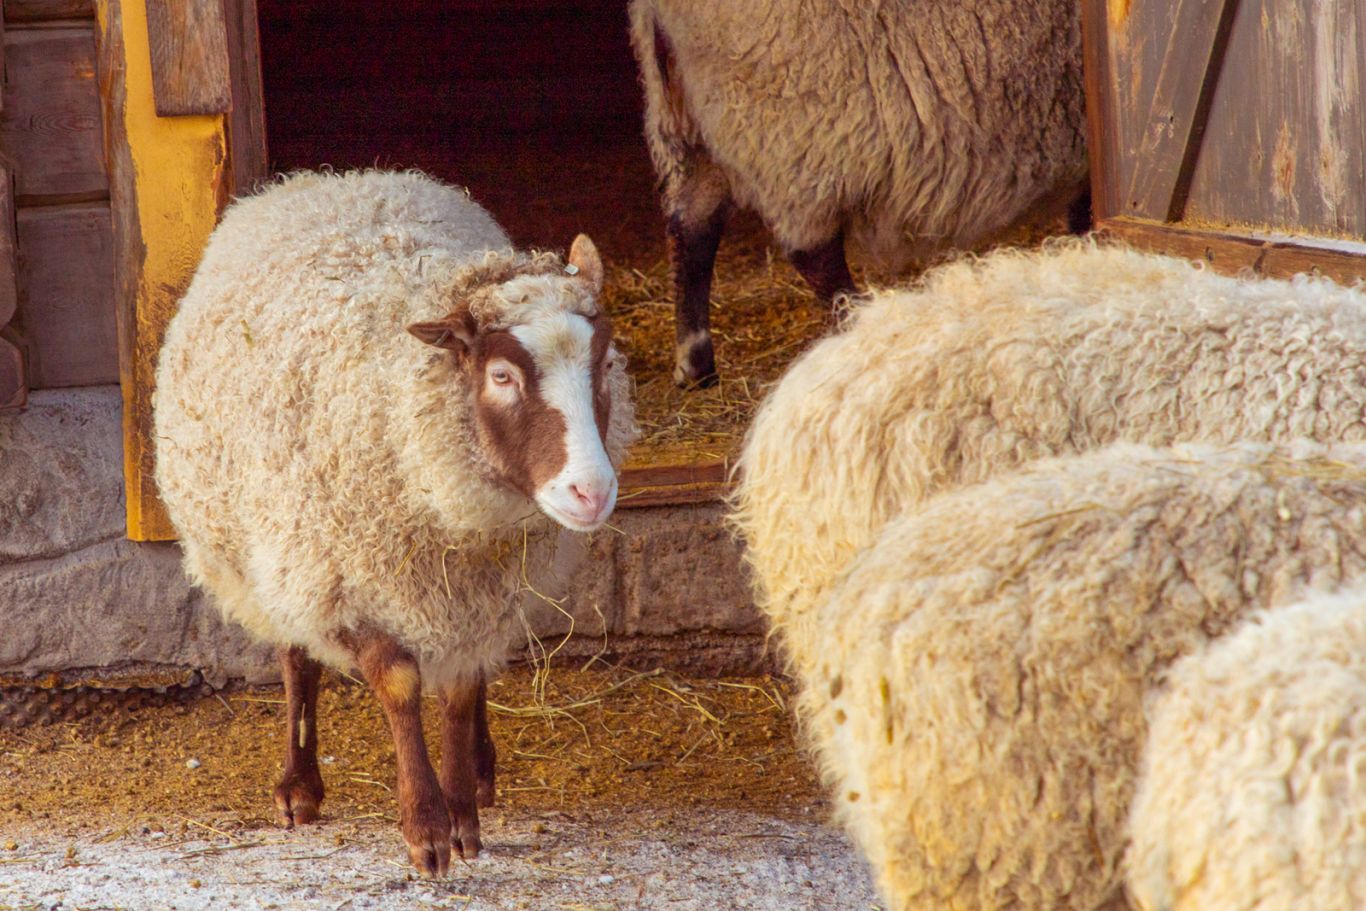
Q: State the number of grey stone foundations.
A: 1